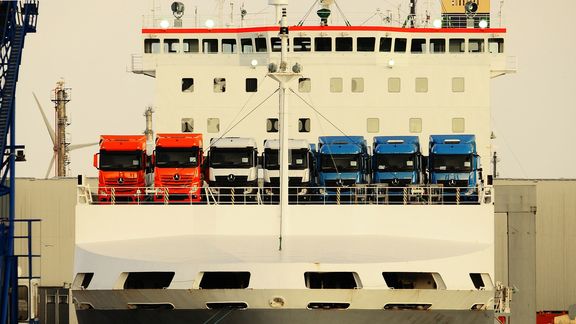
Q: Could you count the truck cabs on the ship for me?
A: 7